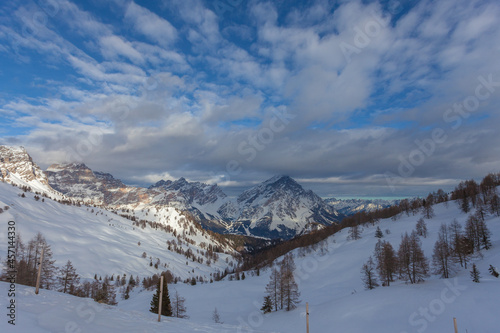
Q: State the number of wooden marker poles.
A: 4